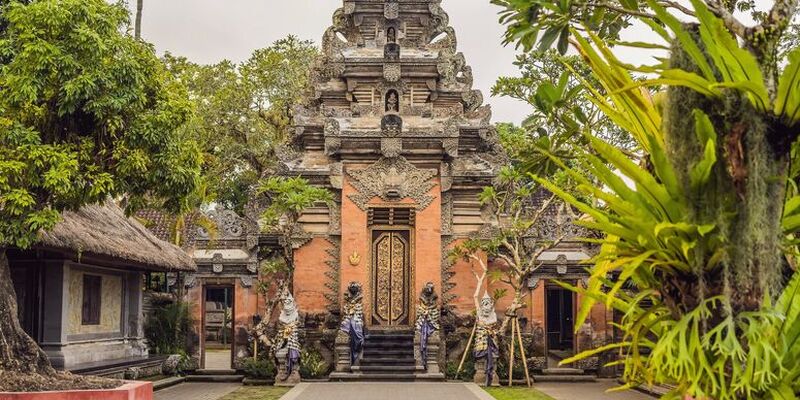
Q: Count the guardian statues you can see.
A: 4